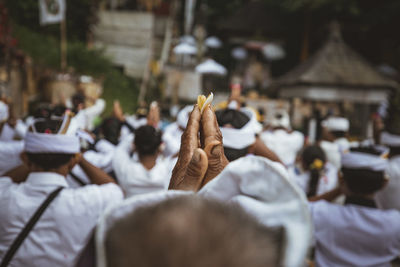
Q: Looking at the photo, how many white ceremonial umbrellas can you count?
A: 6